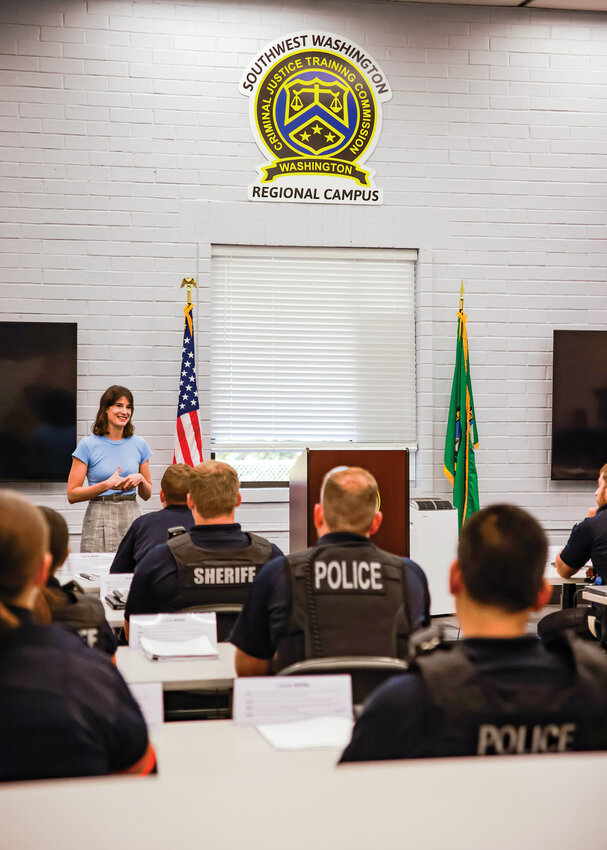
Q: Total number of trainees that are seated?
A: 7